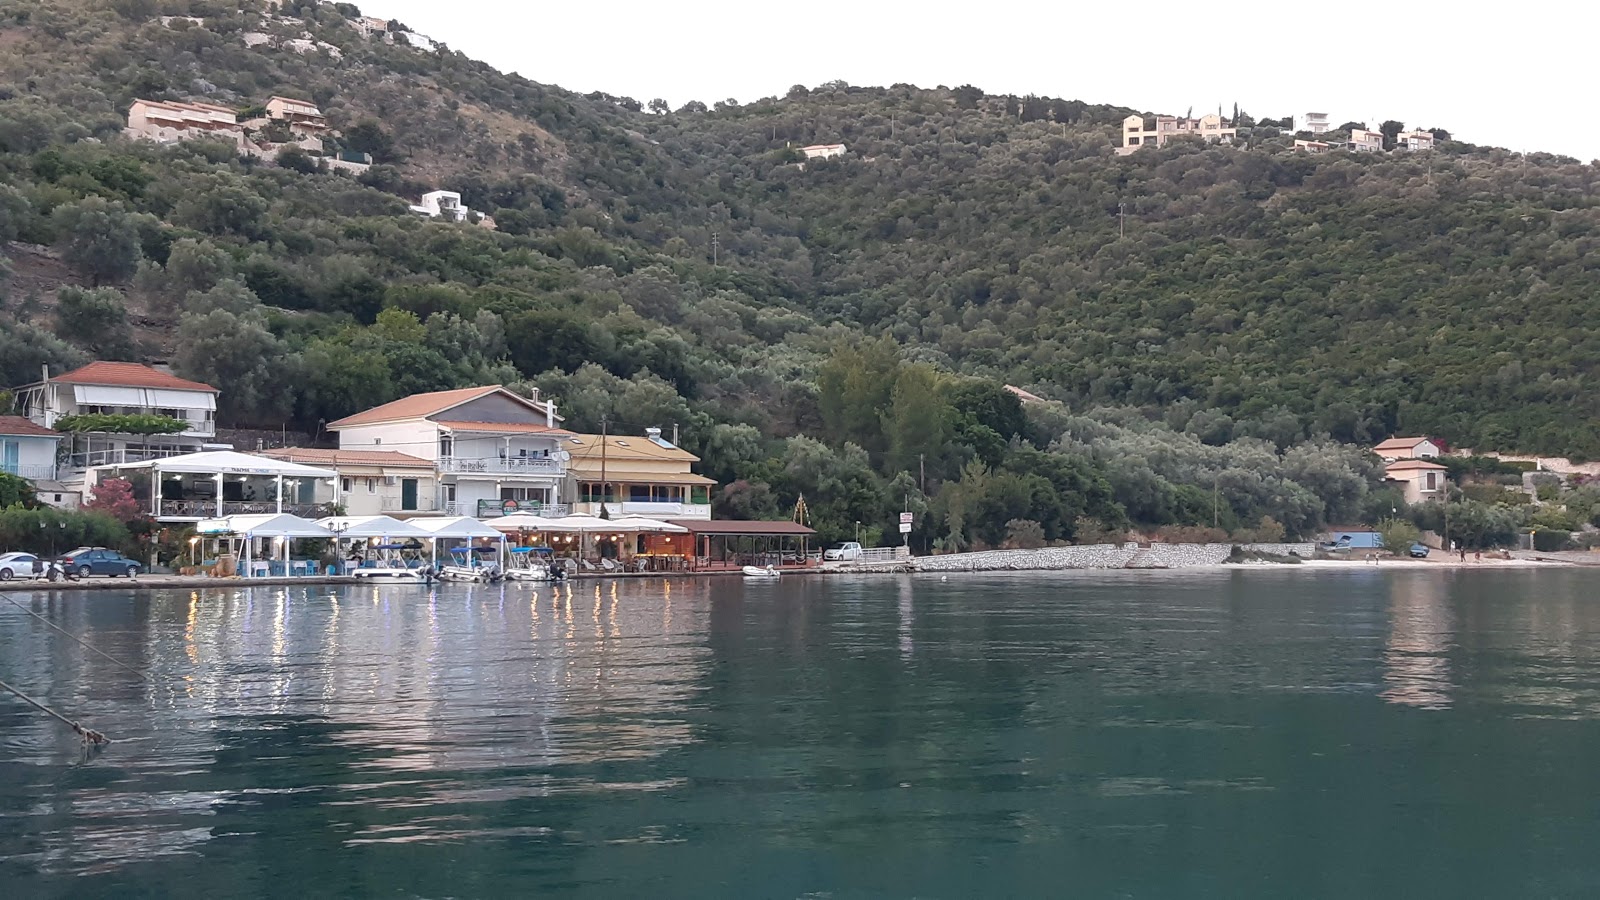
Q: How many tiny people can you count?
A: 5